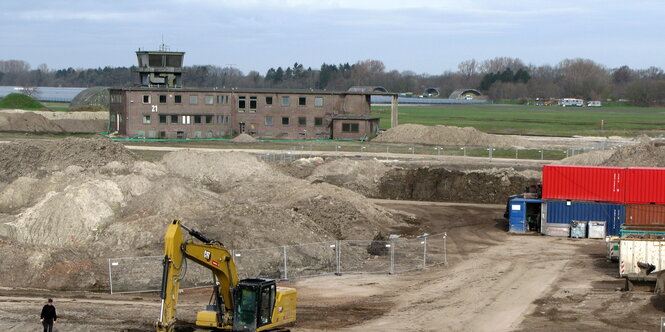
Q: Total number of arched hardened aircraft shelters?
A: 4